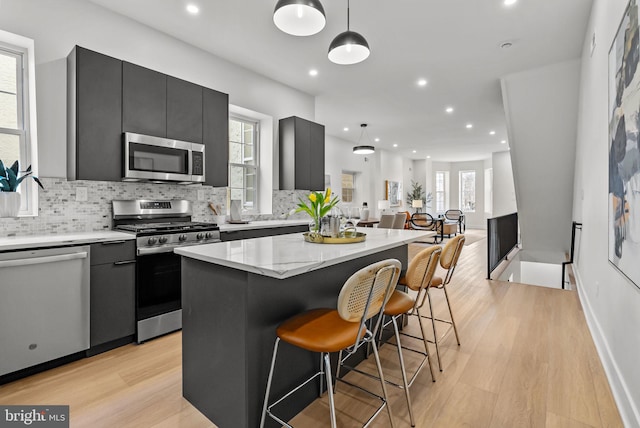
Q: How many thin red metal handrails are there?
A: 0